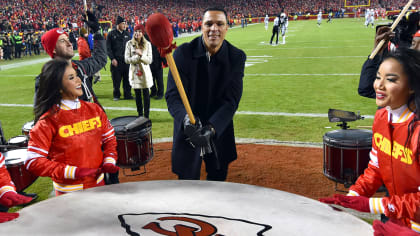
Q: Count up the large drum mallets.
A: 1